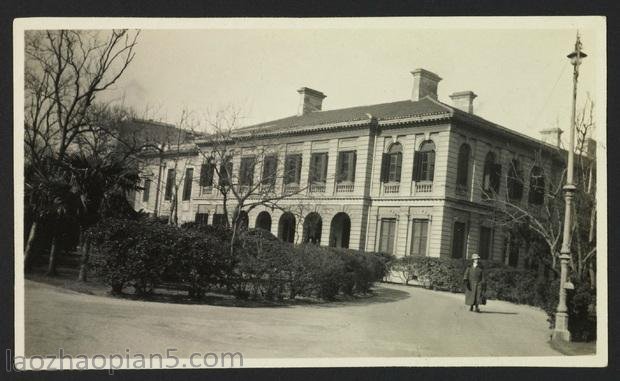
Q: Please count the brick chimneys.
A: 4